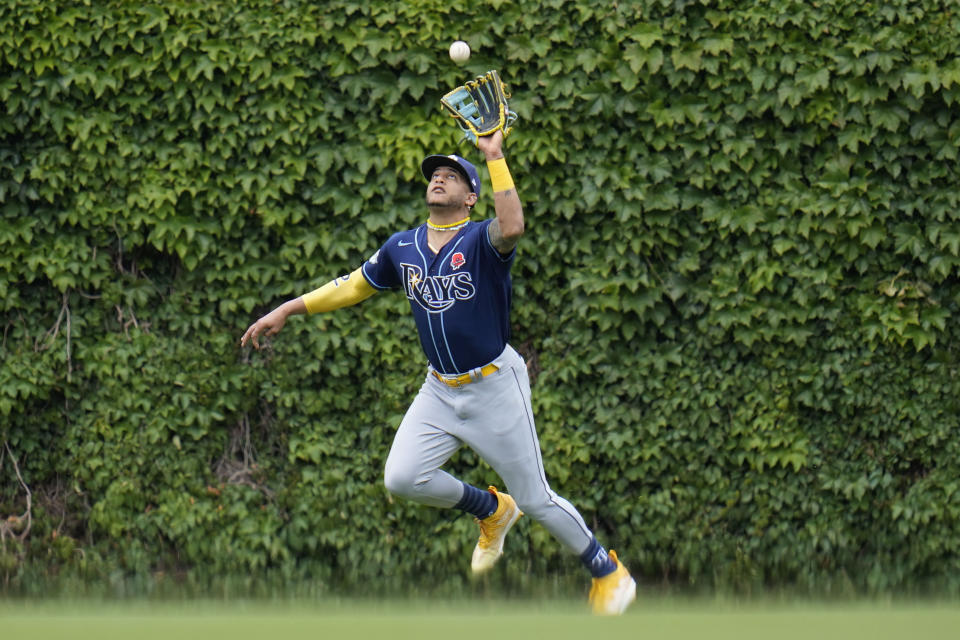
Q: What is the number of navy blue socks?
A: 2